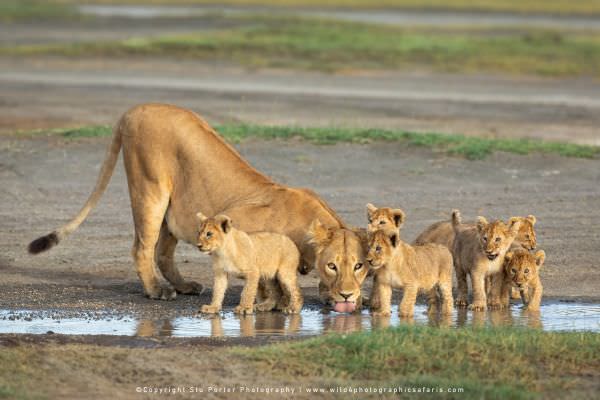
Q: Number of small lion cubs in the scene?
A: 6